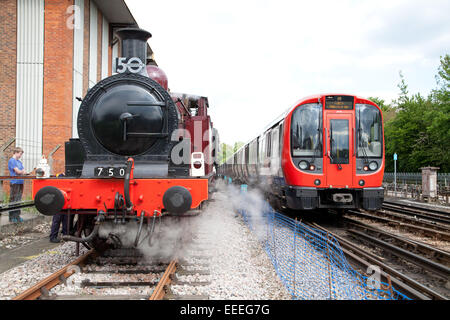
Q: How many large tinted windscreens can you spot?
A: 2